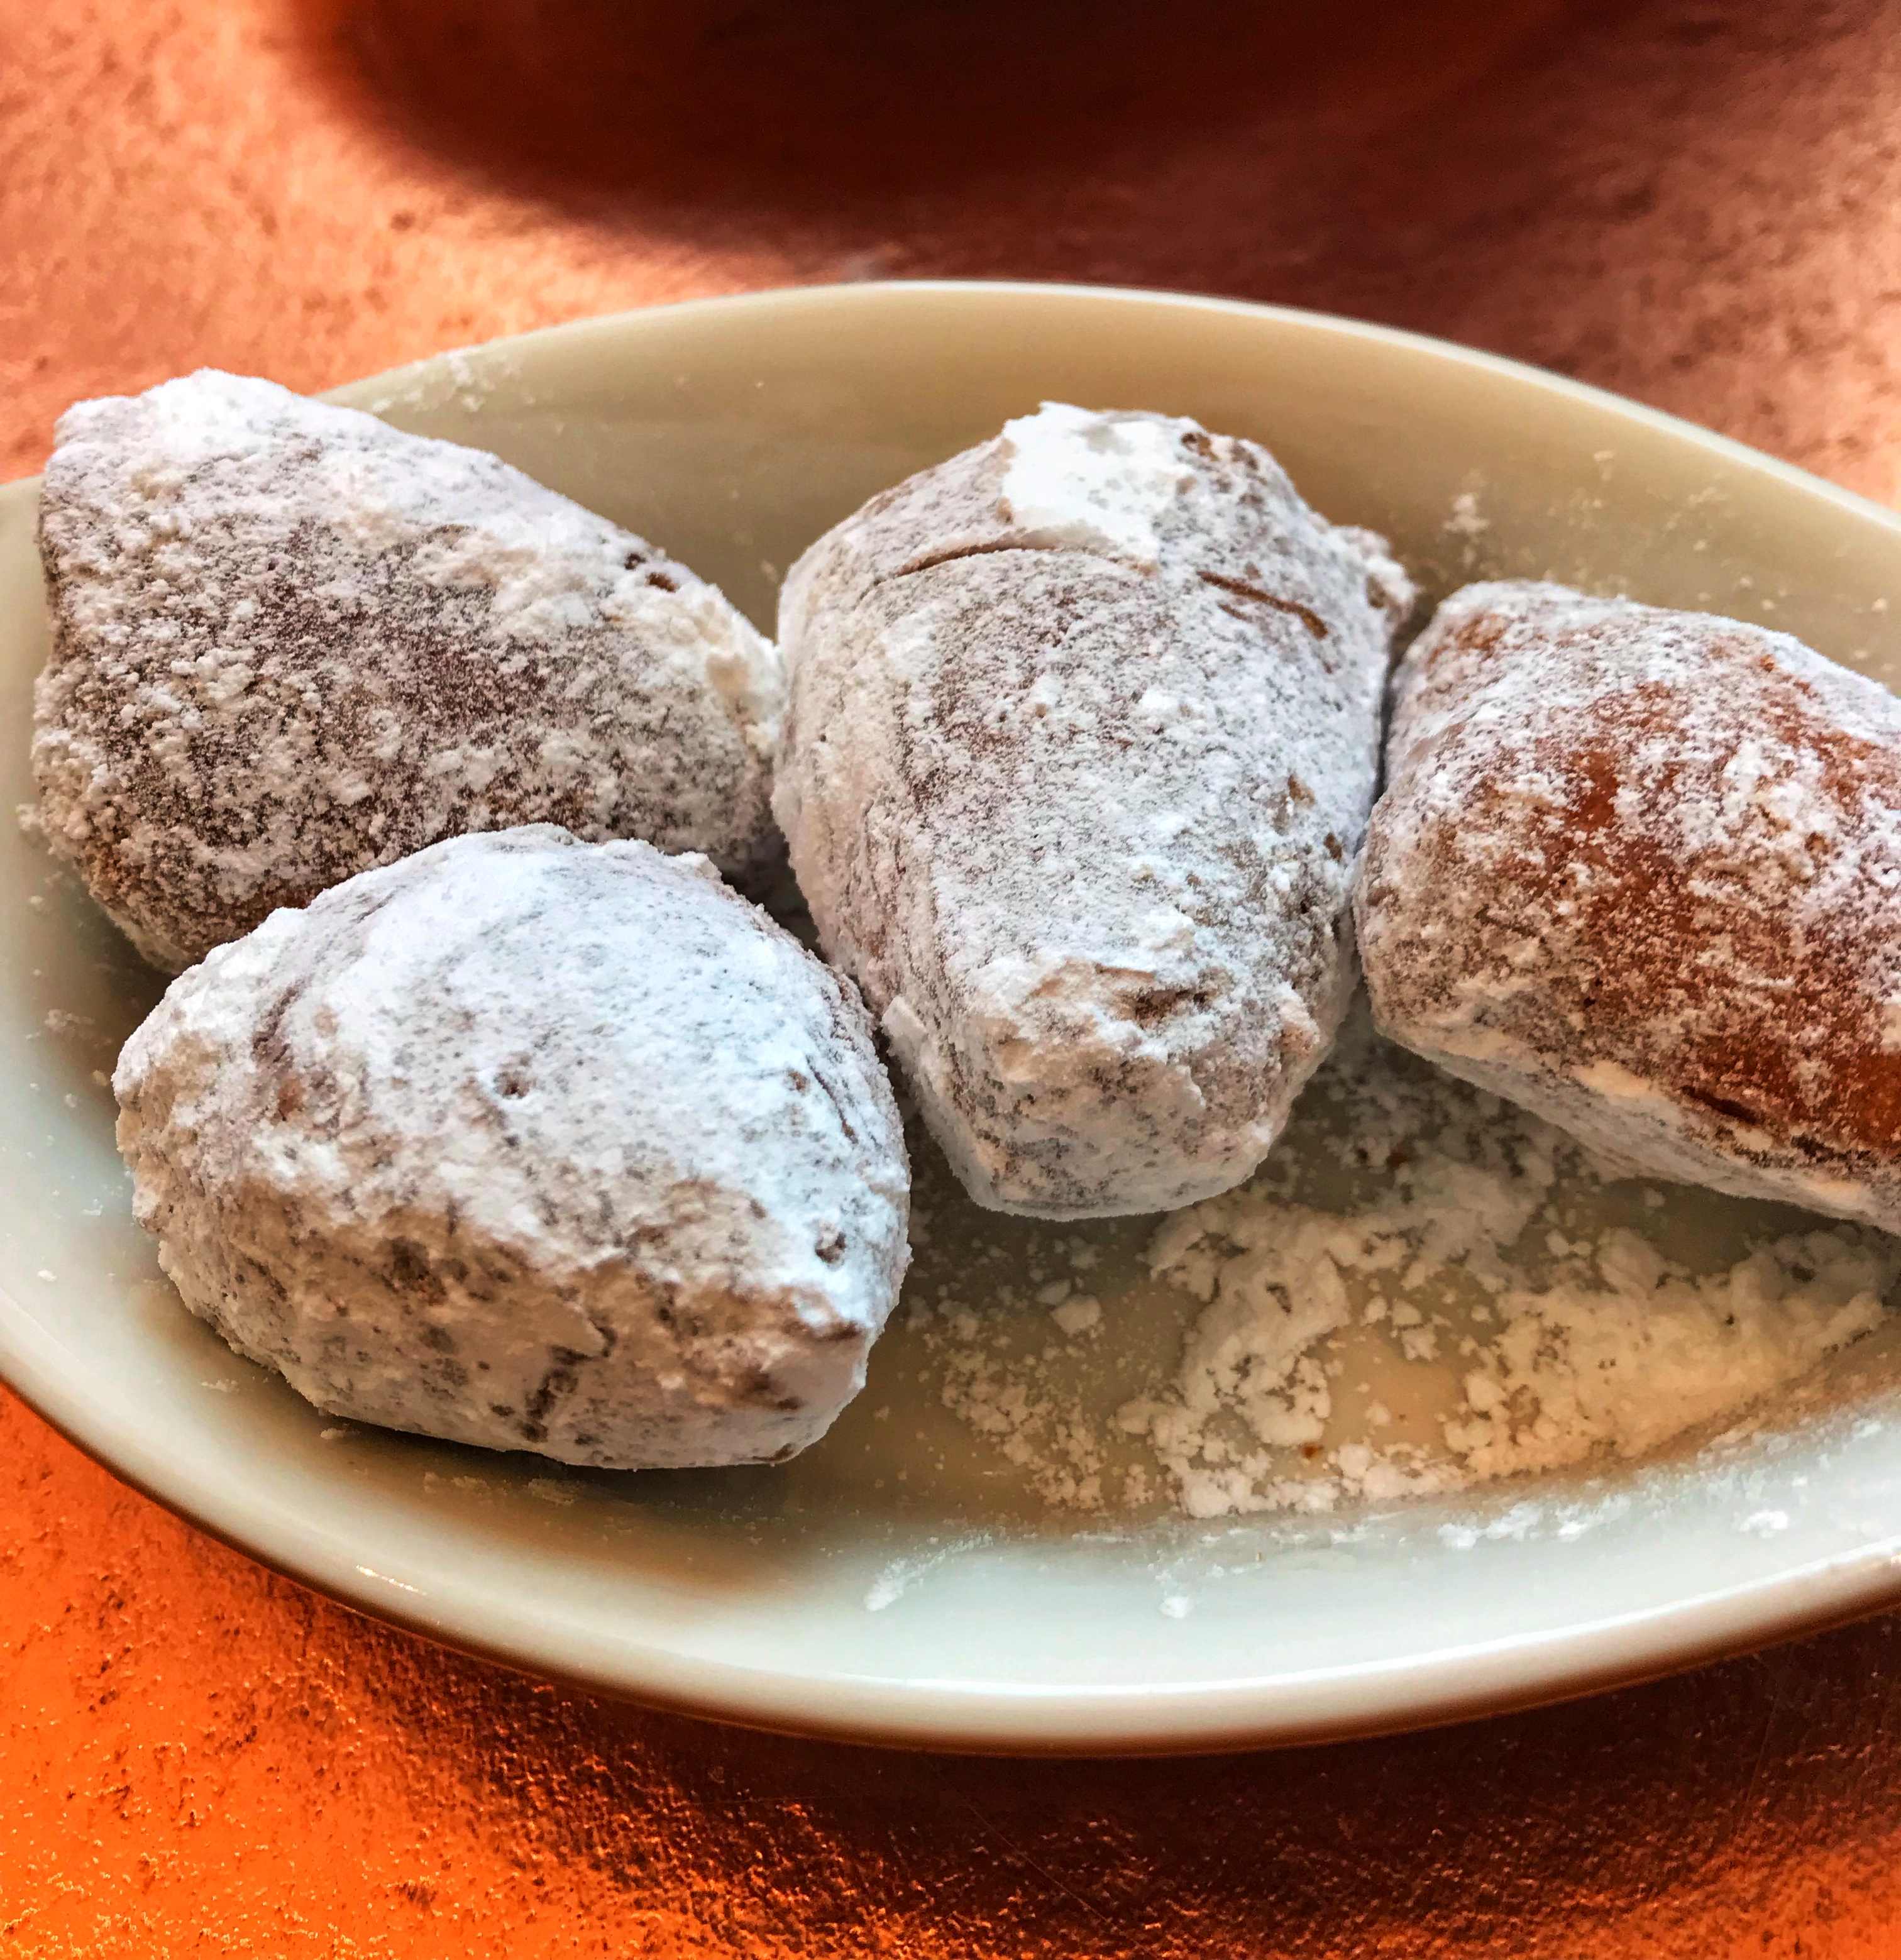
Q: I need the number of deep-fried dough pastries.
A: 4